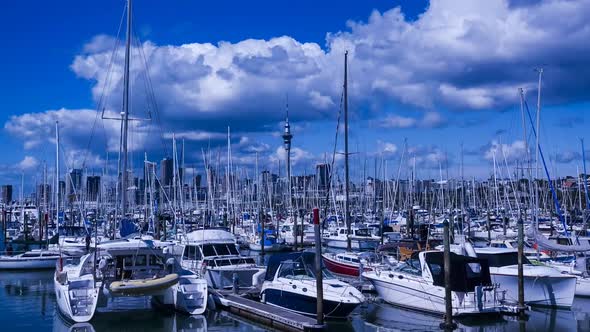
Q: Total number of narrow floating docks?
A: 1